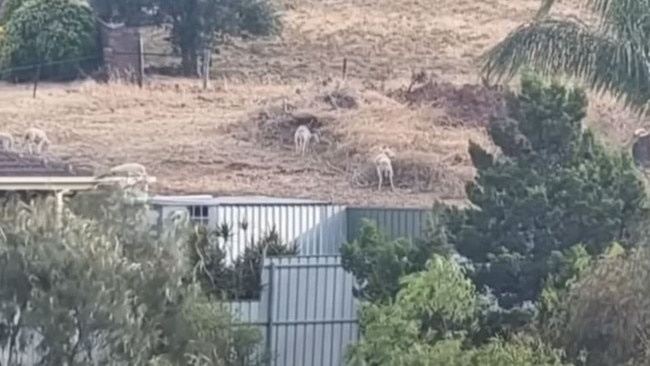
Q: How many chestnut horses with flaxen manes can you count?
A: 0